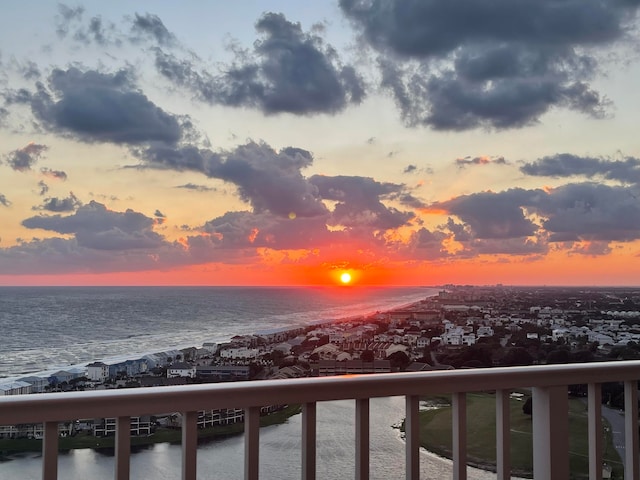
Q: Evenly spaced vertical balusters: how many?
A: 11